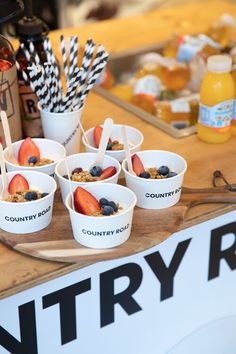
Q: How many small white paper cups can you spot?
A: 6